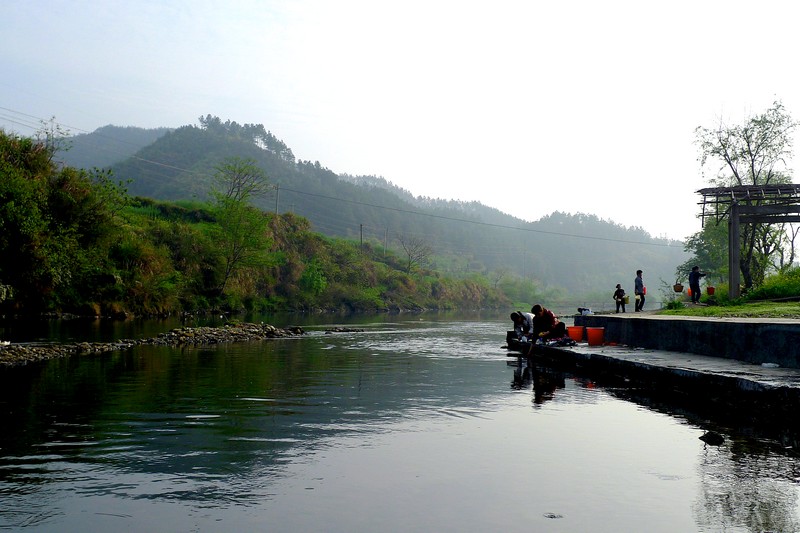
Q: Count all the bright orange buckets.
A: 2